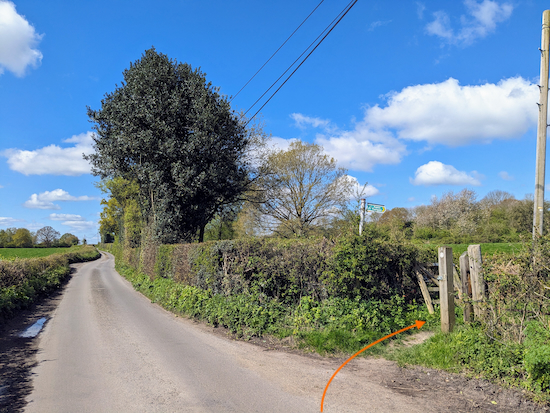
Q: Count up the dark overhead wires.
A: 3